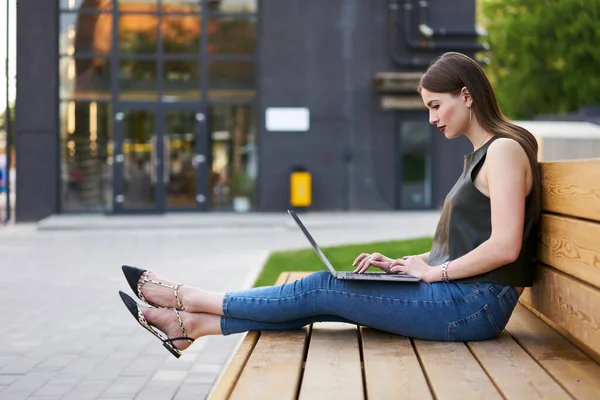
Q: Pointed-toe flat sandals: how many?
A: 2